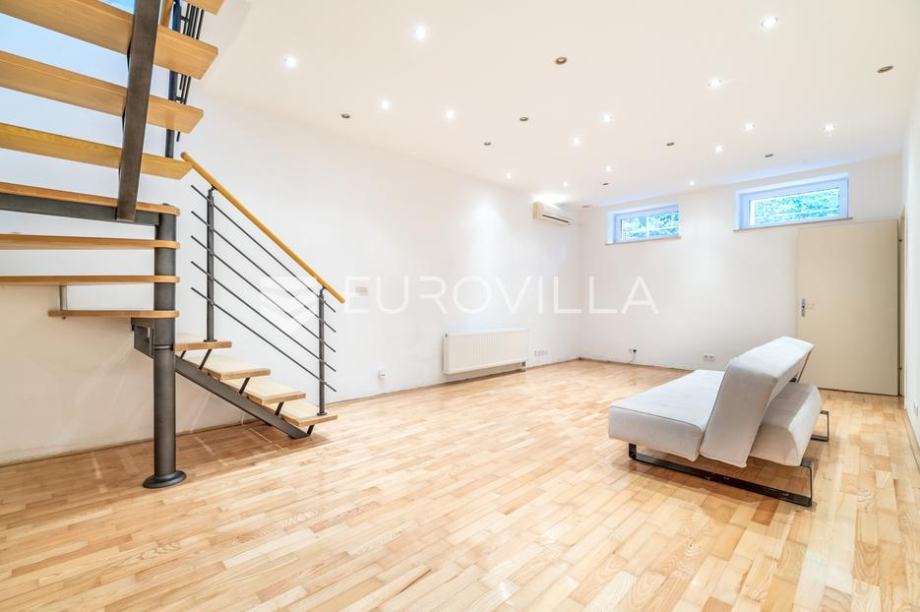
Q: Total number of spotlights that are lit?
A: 15